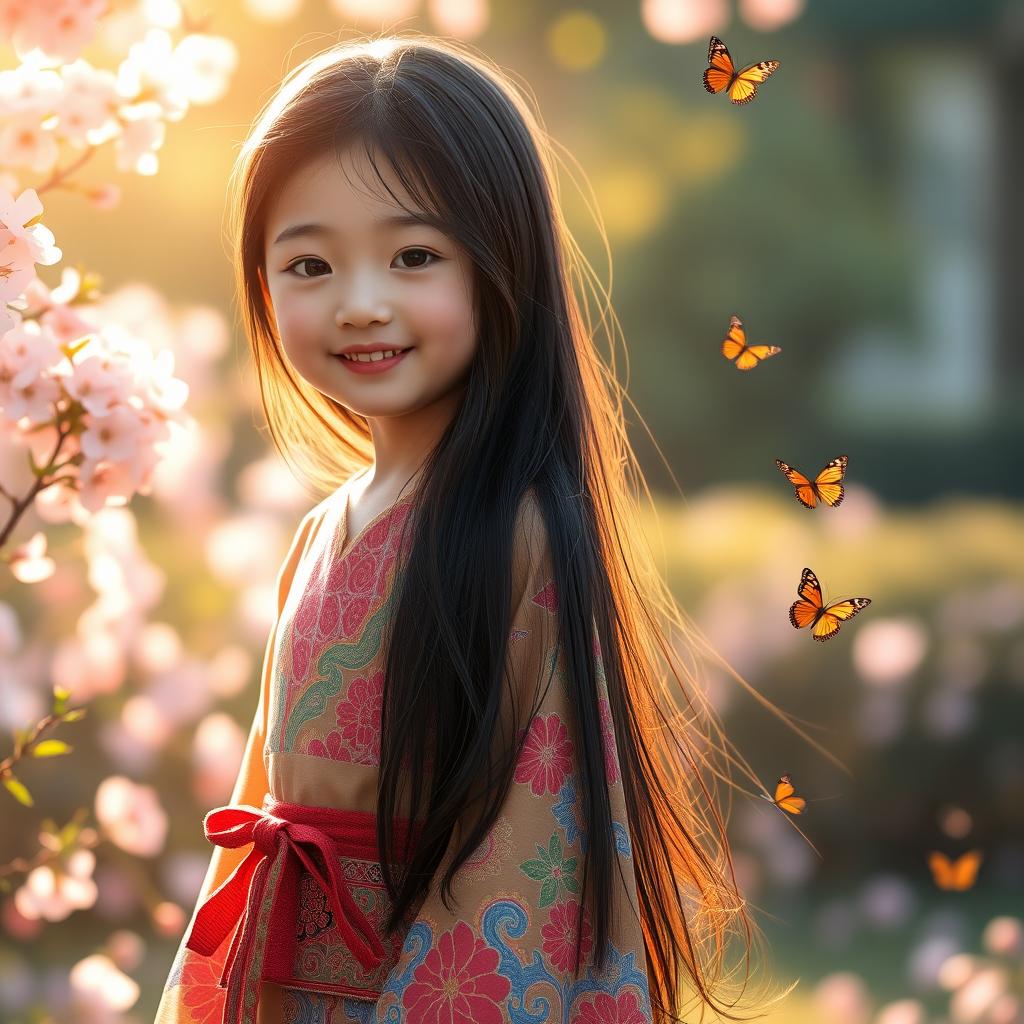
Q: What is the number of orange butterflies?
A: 6